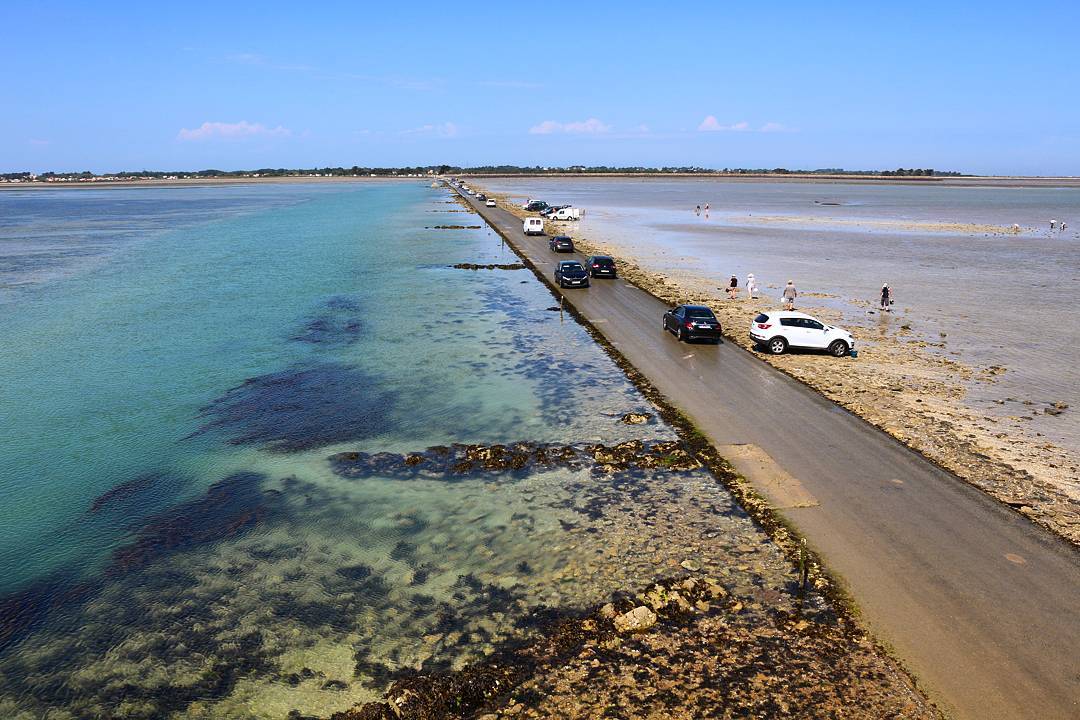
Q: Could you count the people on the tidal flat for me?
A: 9